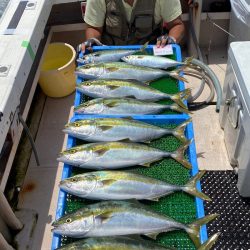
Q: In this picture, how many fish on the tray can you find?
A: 10